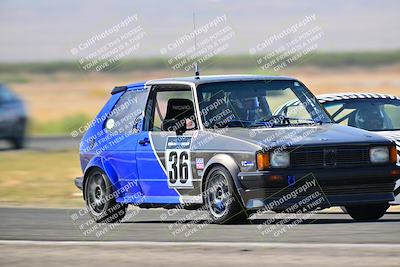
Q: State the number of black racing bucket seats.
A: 1